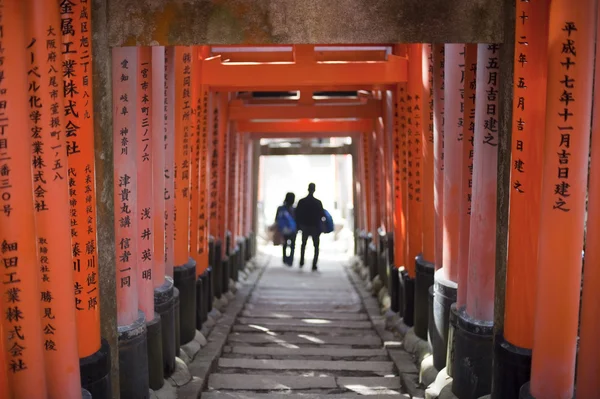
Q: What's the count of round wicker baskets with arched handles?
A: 0